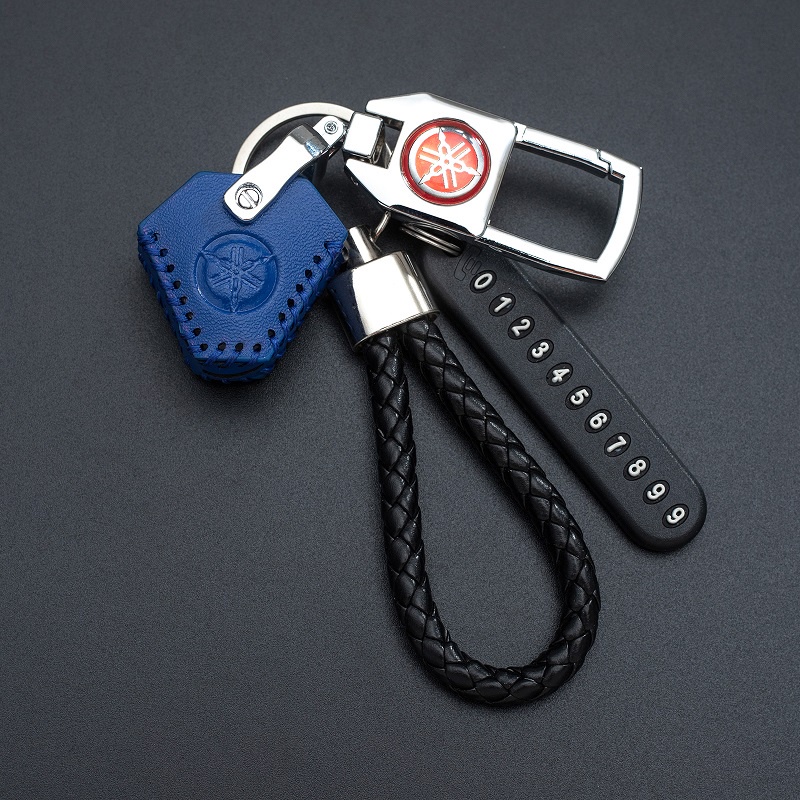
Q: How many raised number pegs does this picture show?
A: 11